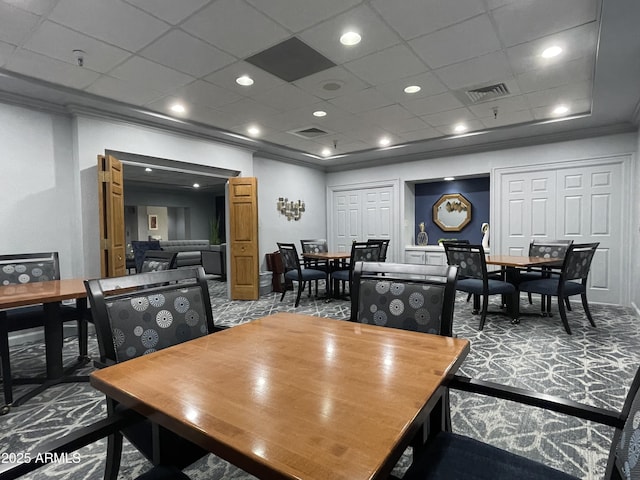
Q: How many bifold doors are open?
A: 2